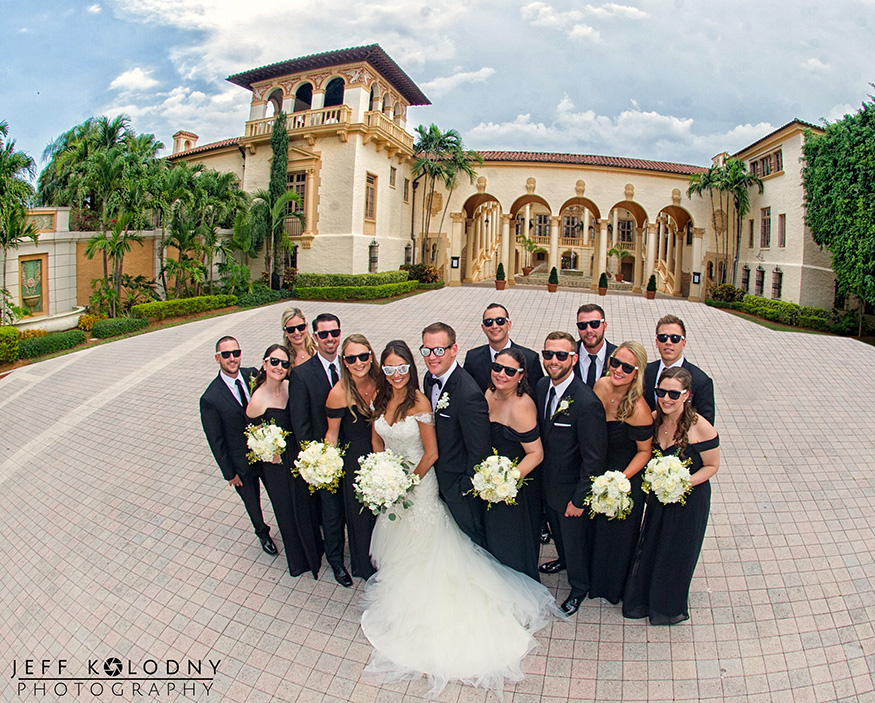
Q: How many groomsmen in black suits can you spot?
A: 6